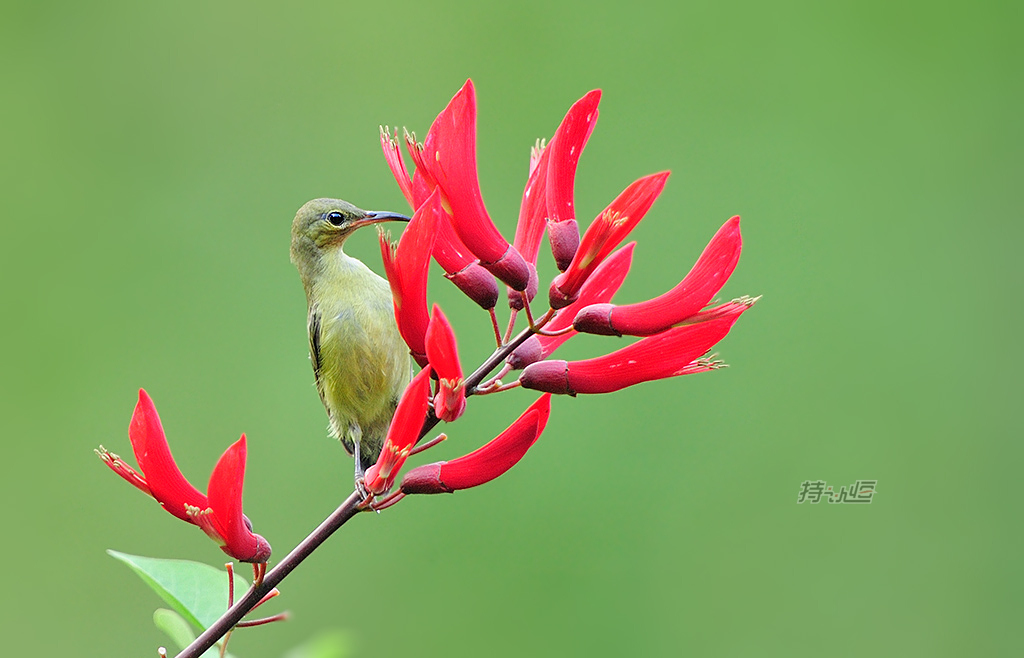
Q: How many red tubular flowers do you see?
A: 14